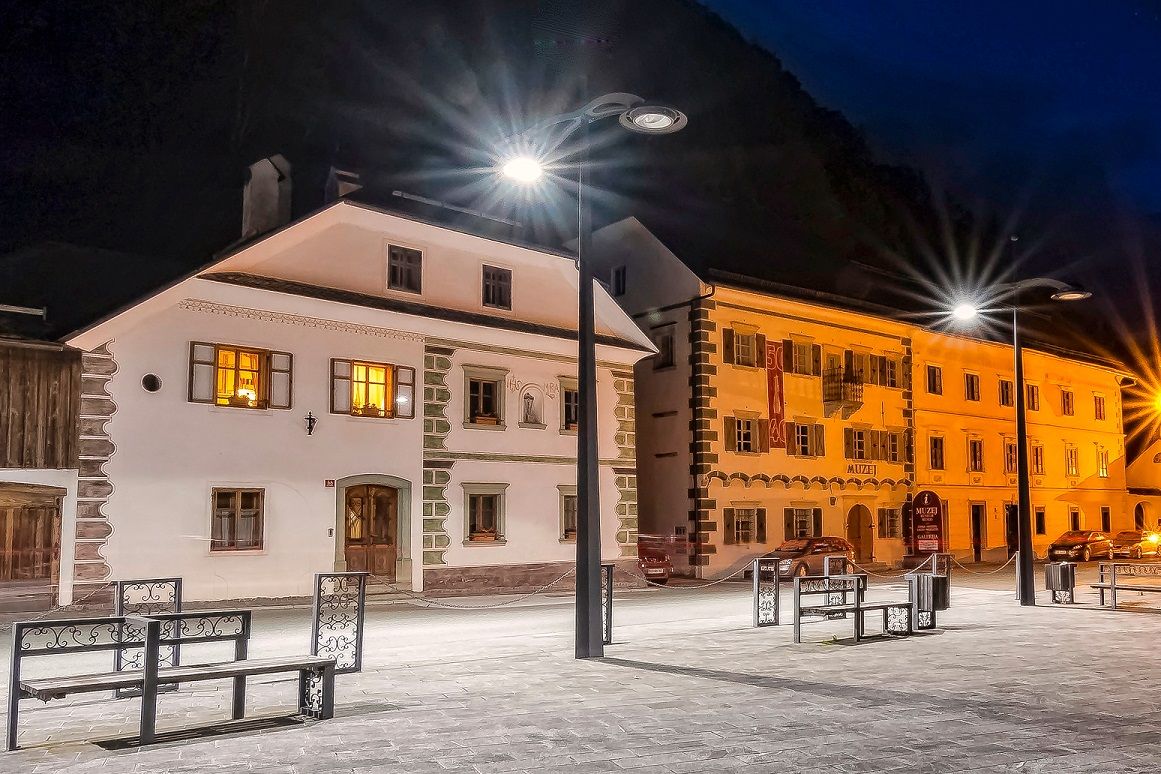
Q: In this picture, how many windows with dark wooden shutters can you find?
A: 11